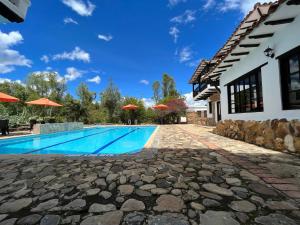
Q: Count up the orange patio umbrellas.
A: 4